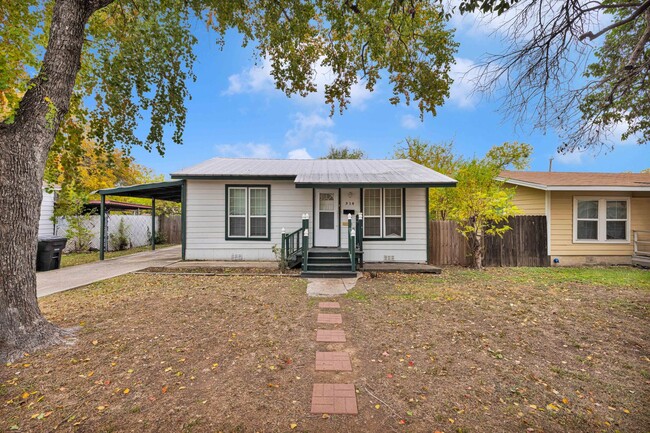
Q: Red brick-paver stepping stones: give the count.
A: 5